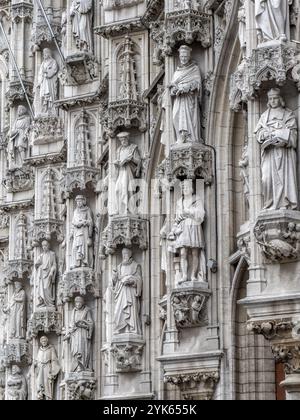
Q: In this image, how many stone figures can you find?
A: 15